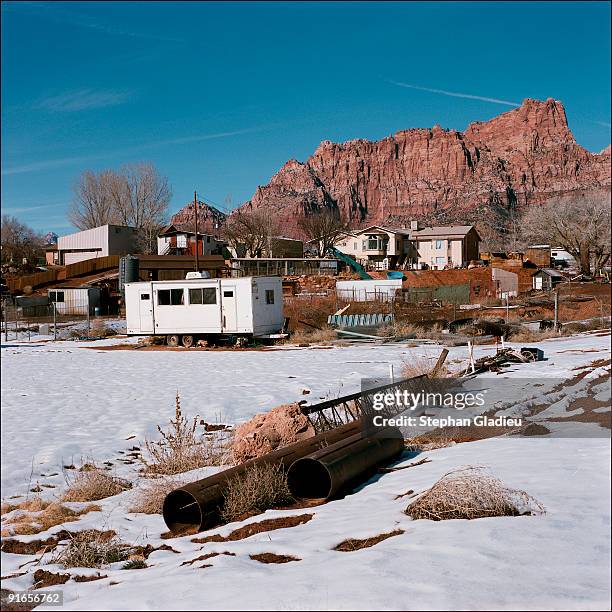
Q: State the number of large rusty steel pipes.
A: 2